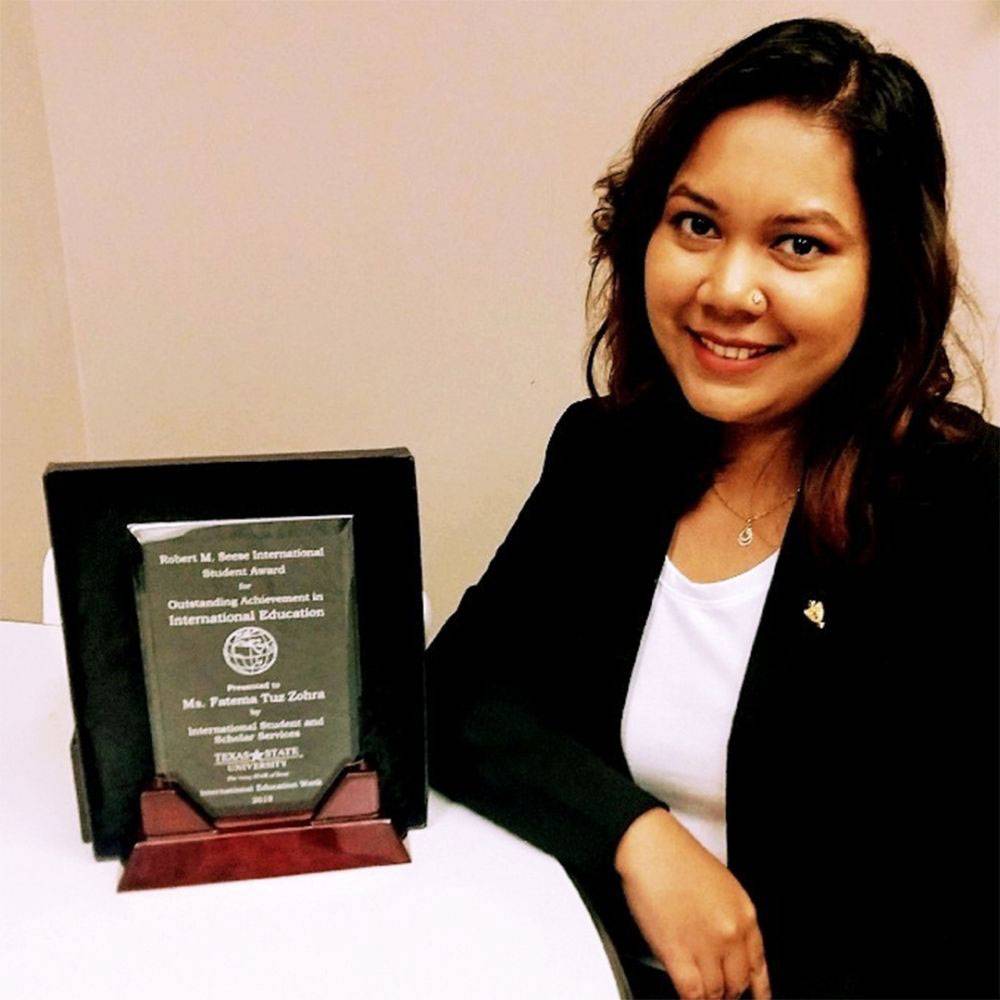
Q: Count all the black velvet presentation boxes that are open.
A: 1